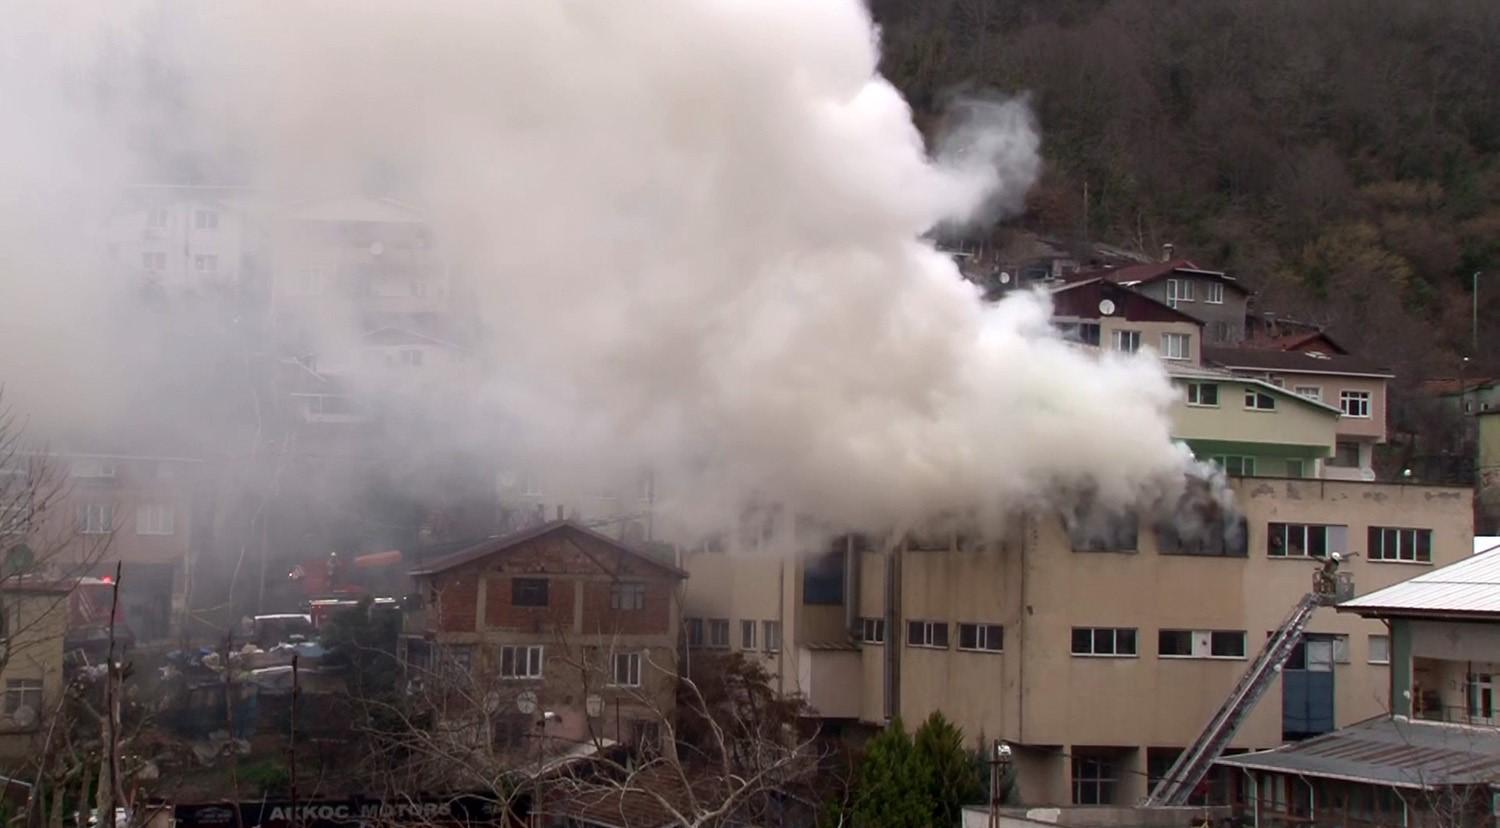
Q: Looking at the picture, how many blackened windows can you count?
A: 2